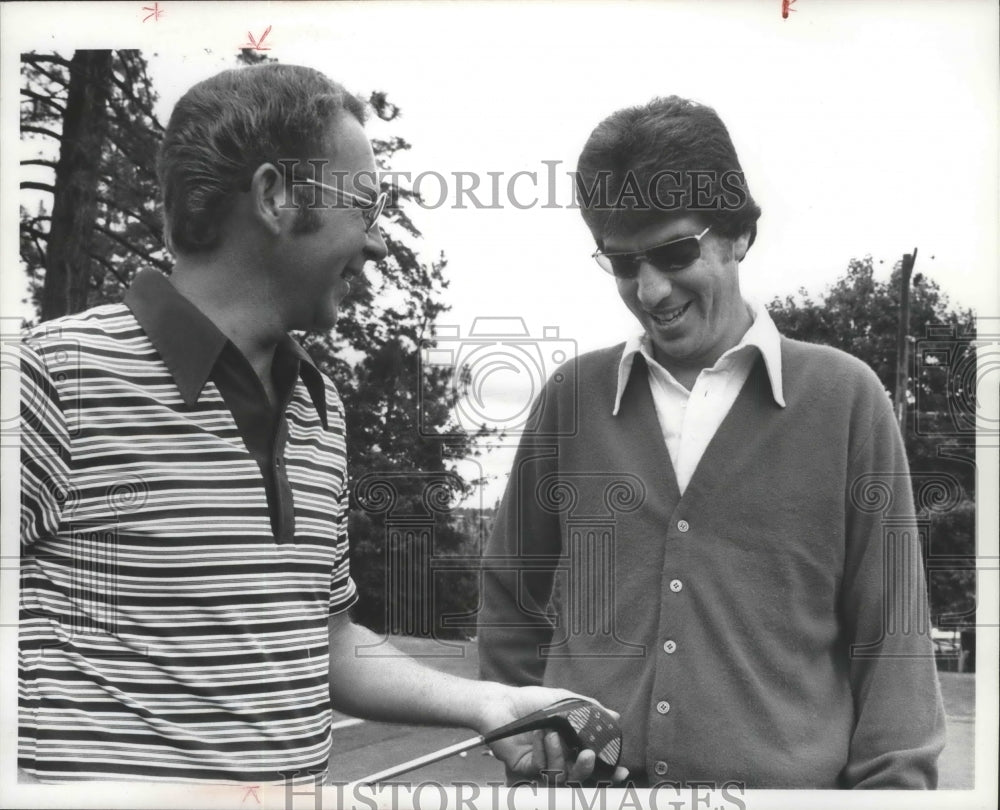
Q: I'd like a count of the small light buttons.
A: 5